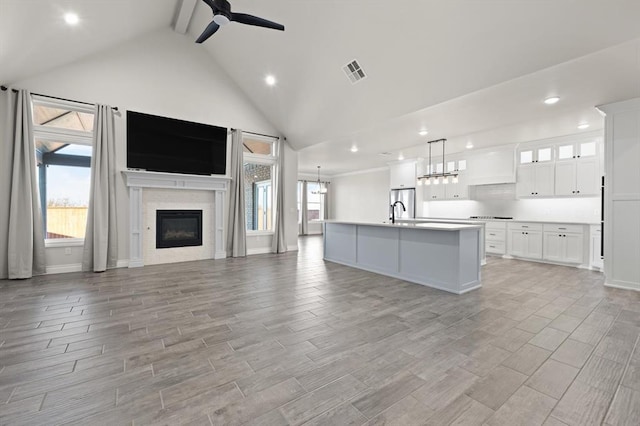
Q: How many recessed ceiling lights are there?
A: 8